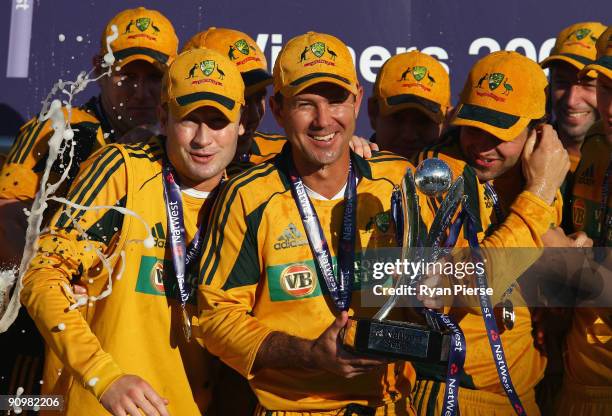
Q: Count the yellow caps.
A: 8